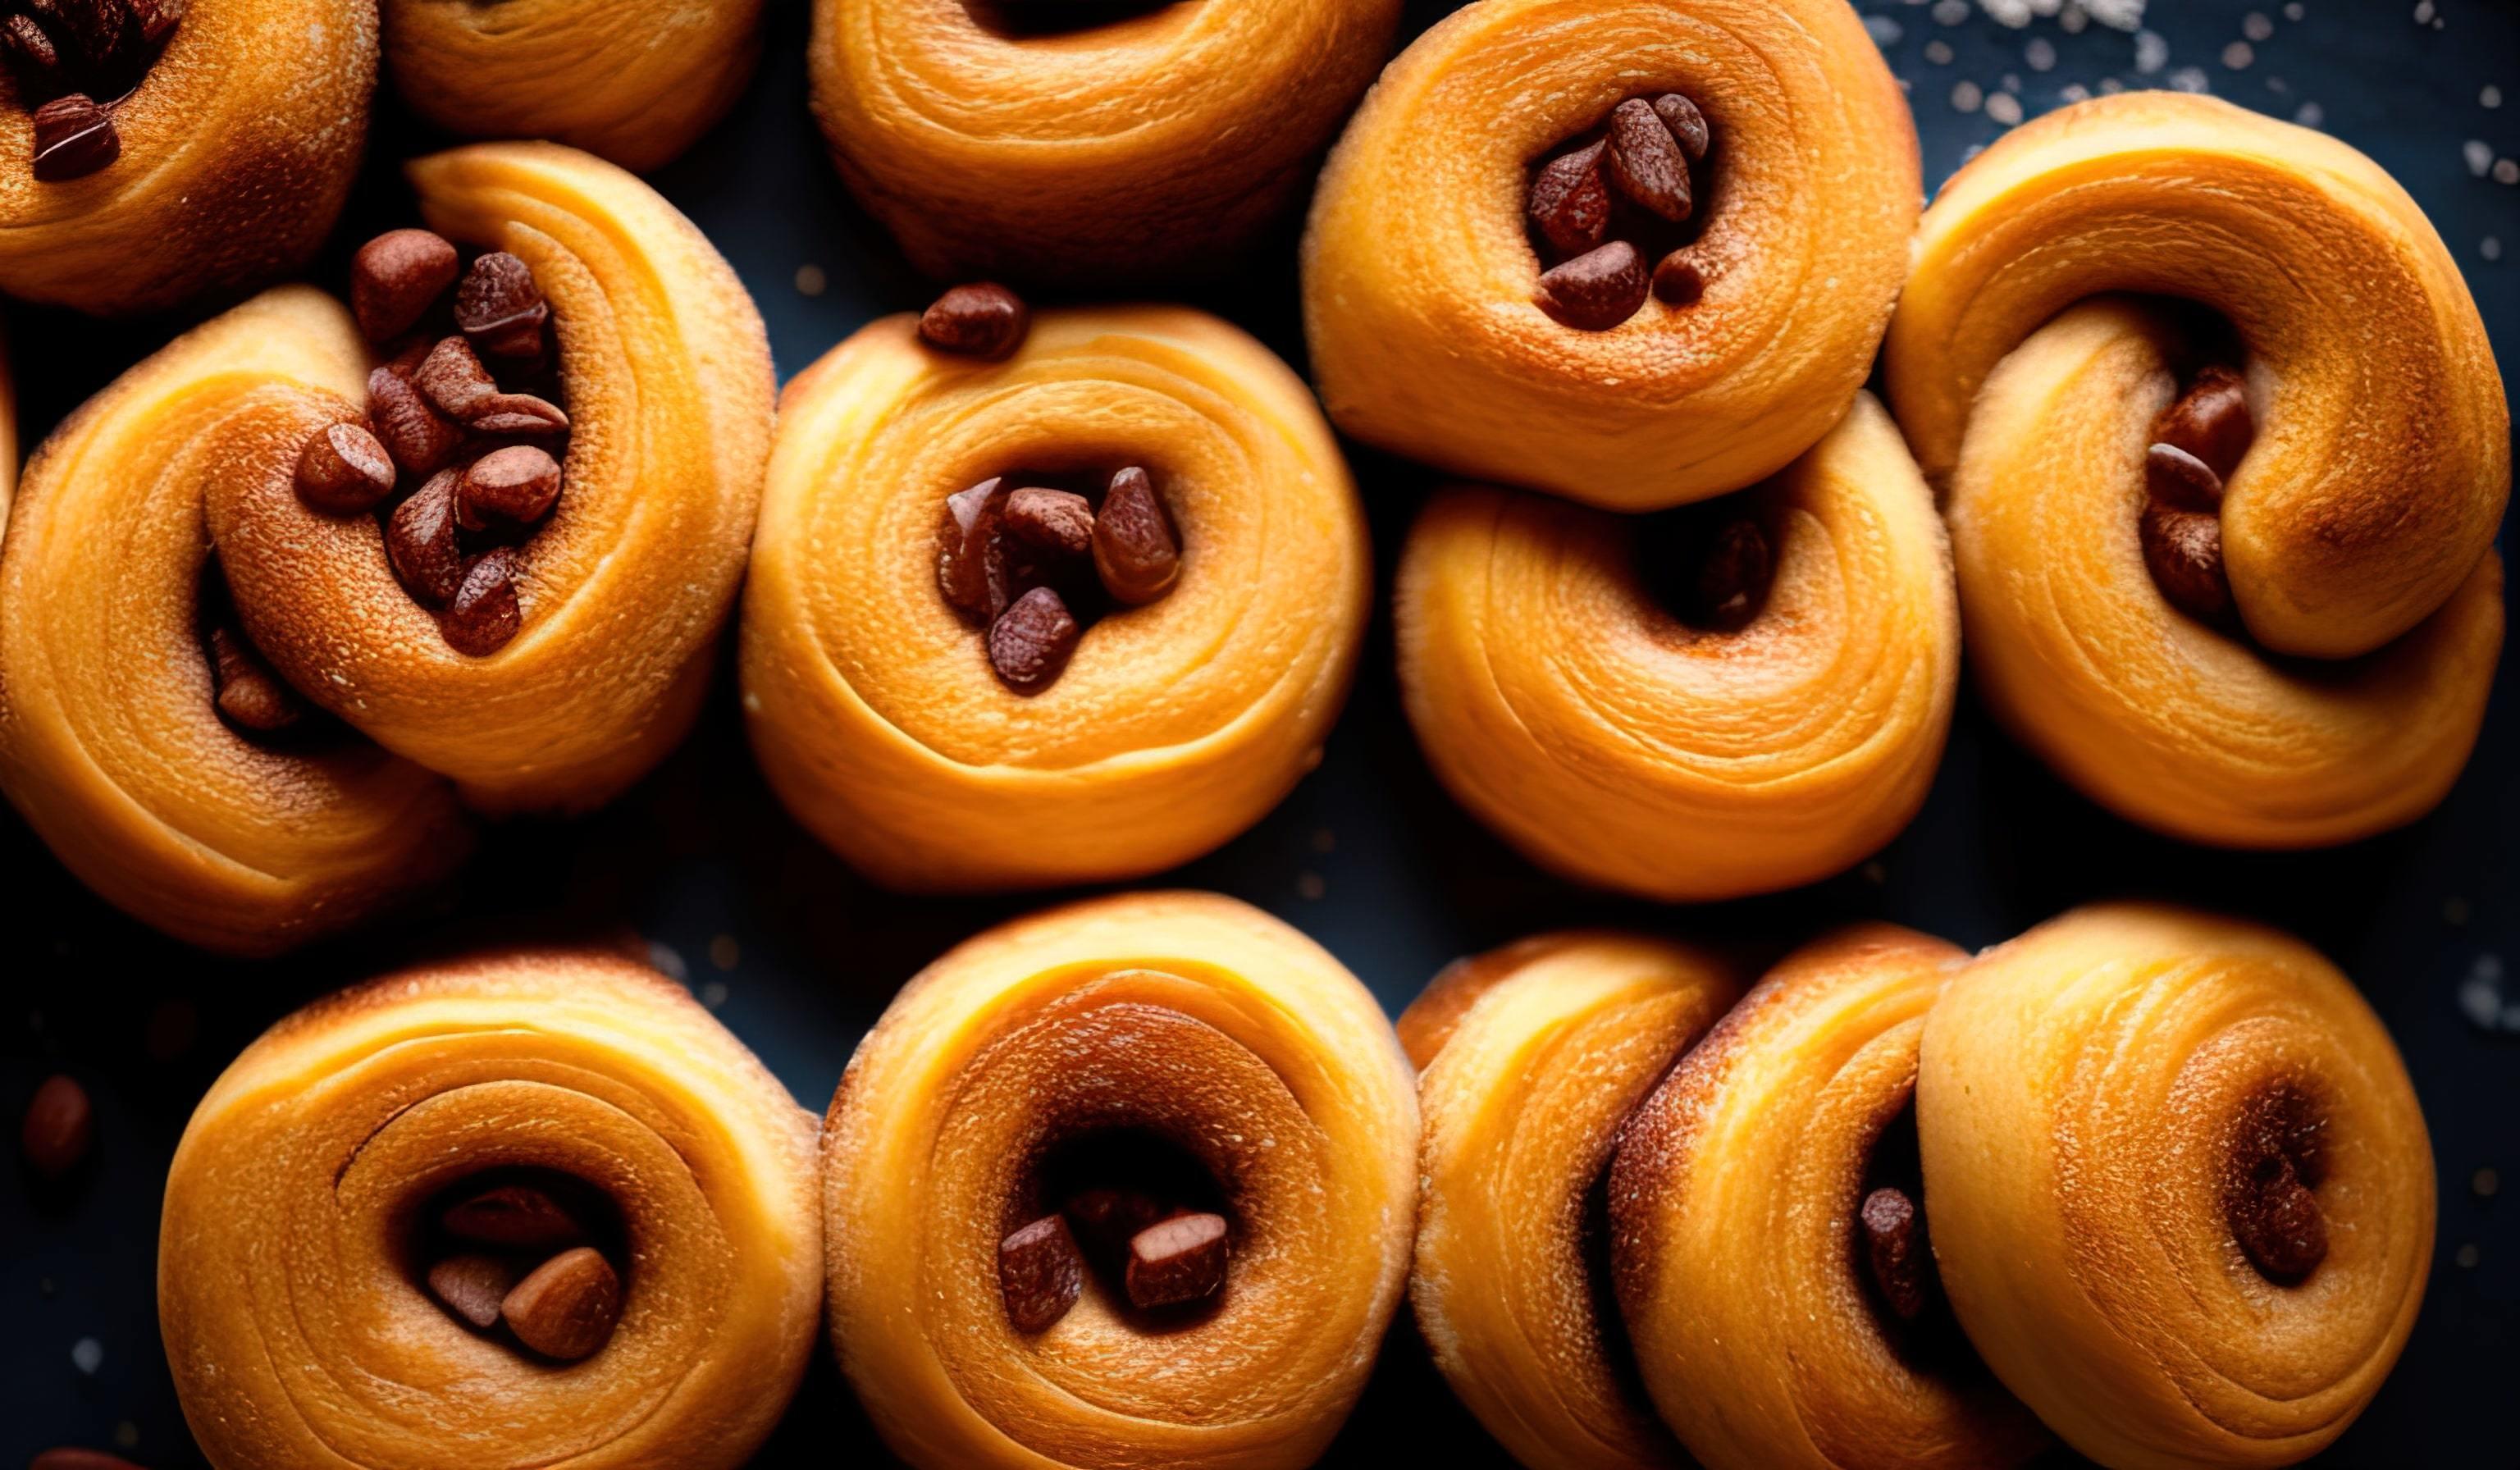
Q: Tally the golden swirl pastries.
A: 13